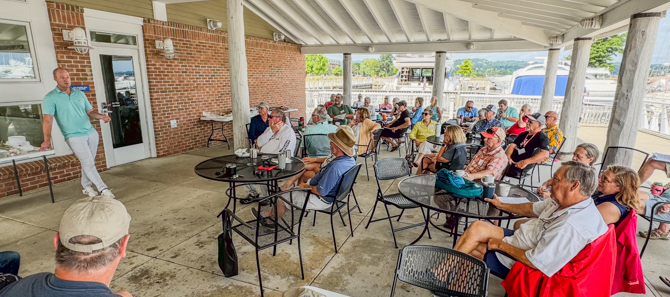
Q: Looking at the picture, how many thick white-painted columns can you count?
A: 6